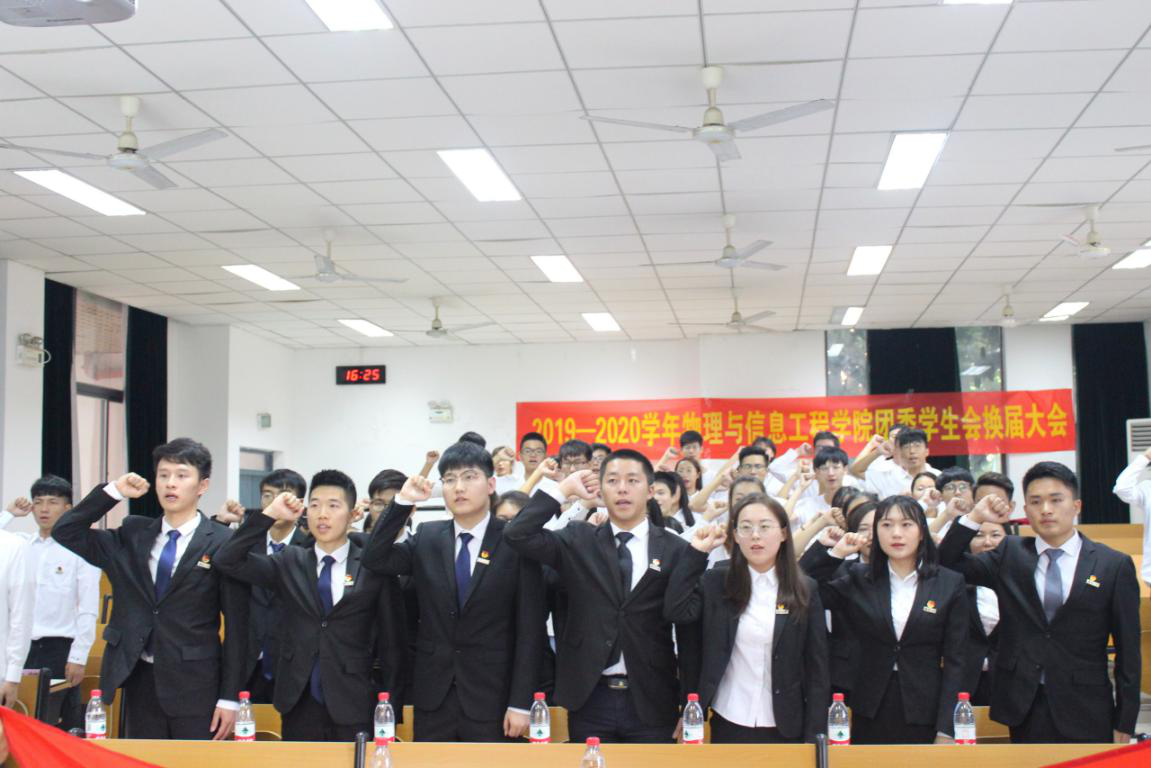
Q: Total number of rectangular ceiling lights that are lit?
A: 13